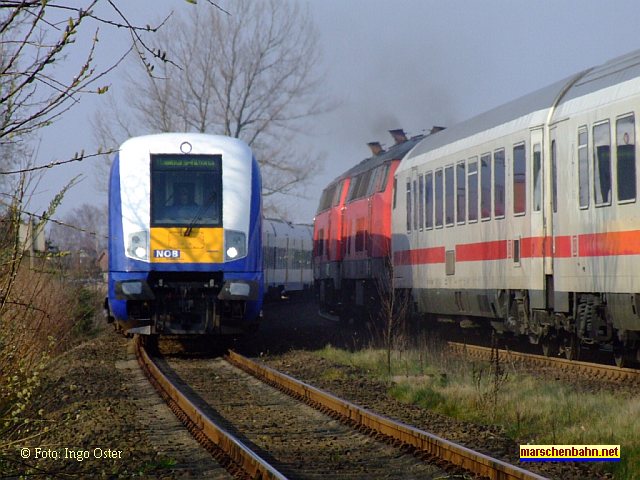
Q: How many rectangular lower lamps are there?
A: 2